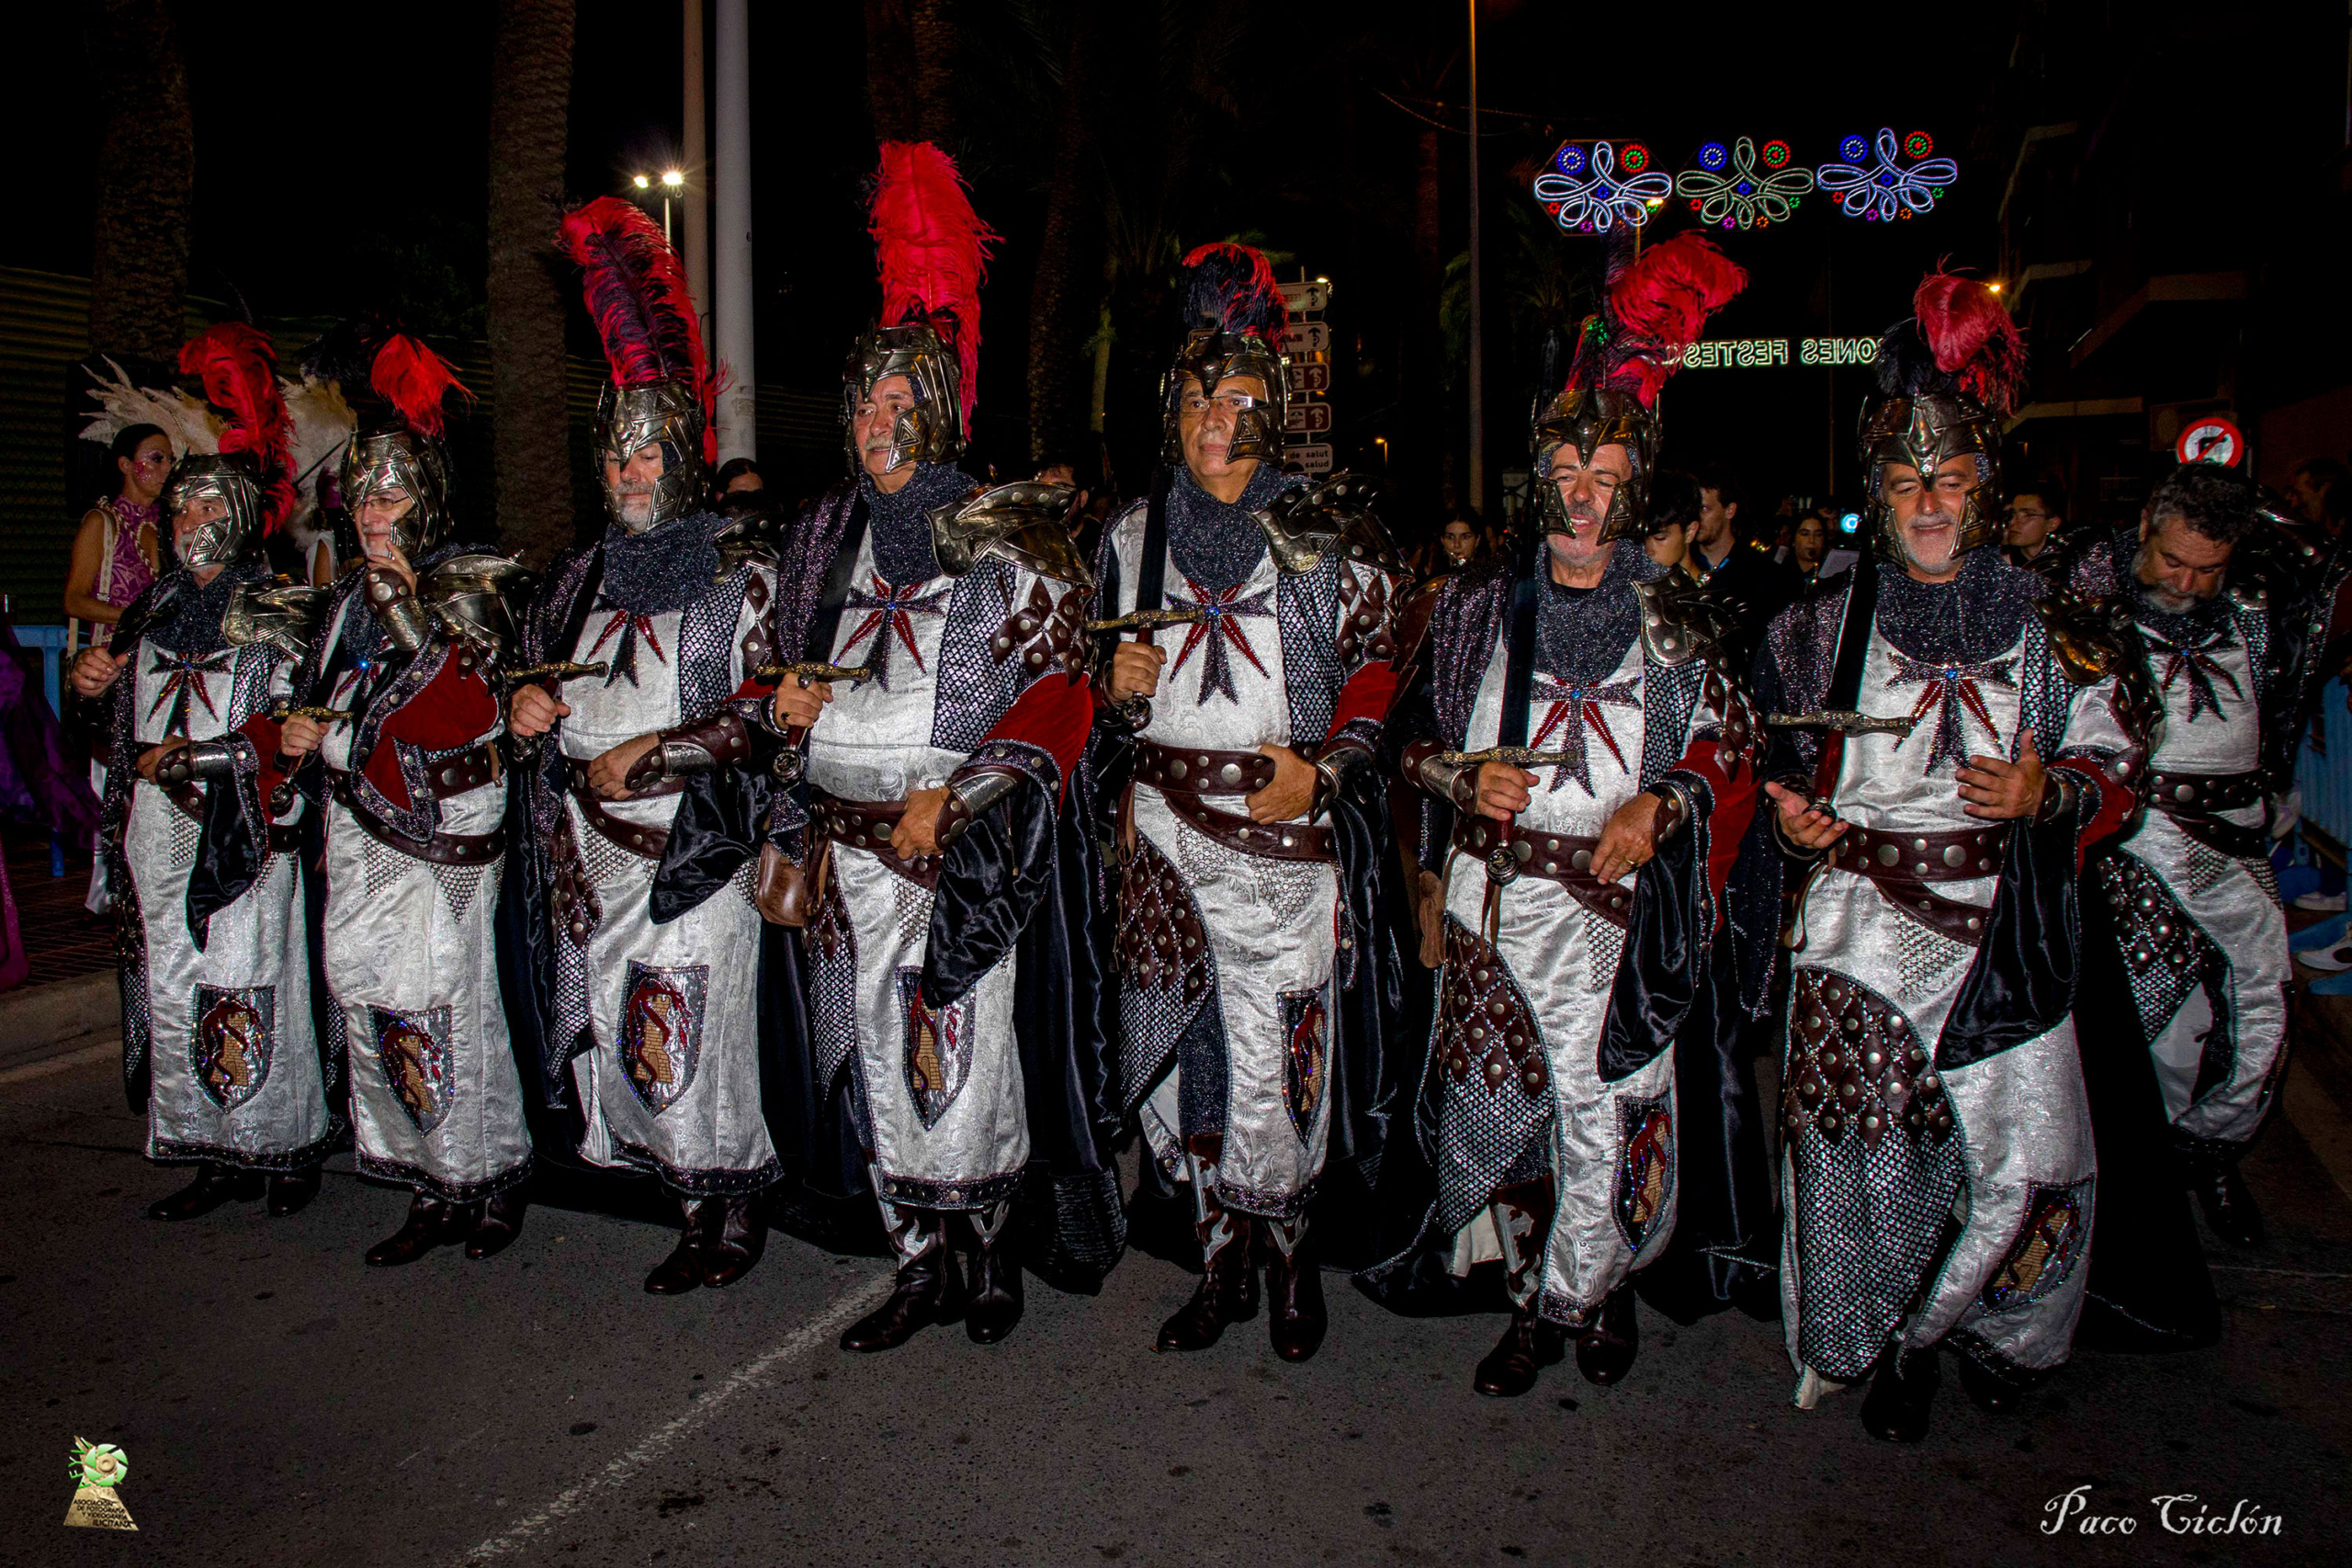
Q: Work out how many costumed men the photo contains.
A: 8